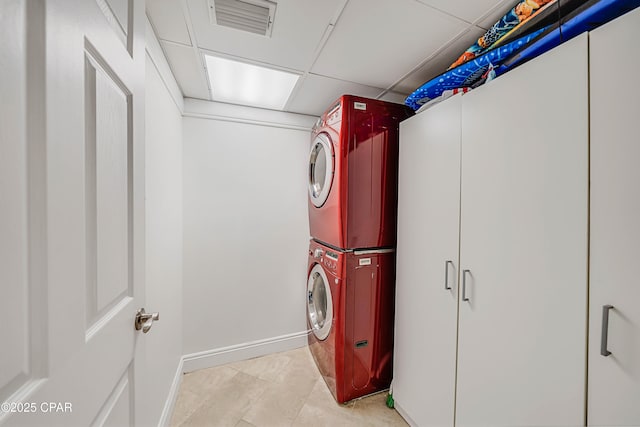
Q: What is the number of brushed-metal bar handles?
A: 3